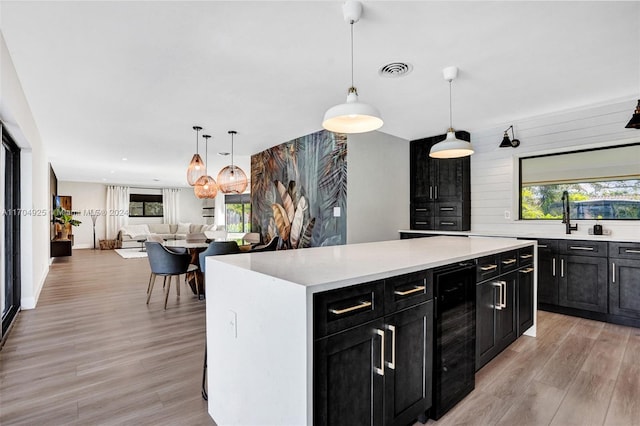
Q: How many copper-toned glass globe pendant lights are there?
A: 3